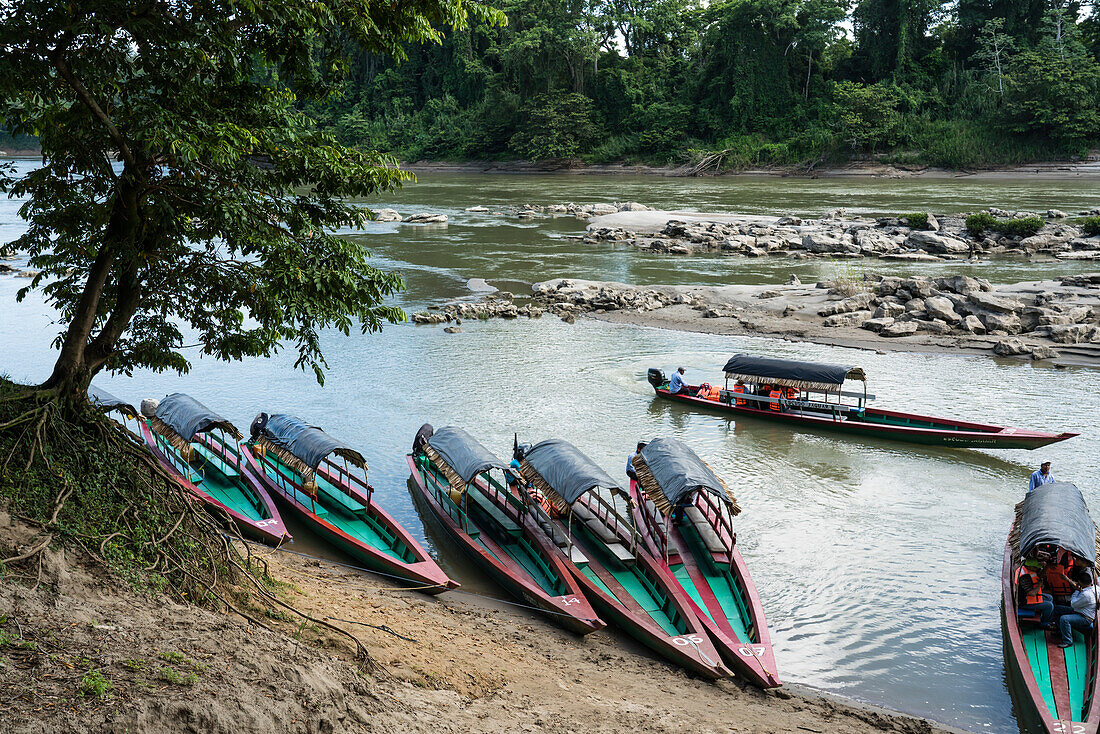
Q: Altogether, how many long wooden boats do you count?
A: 8